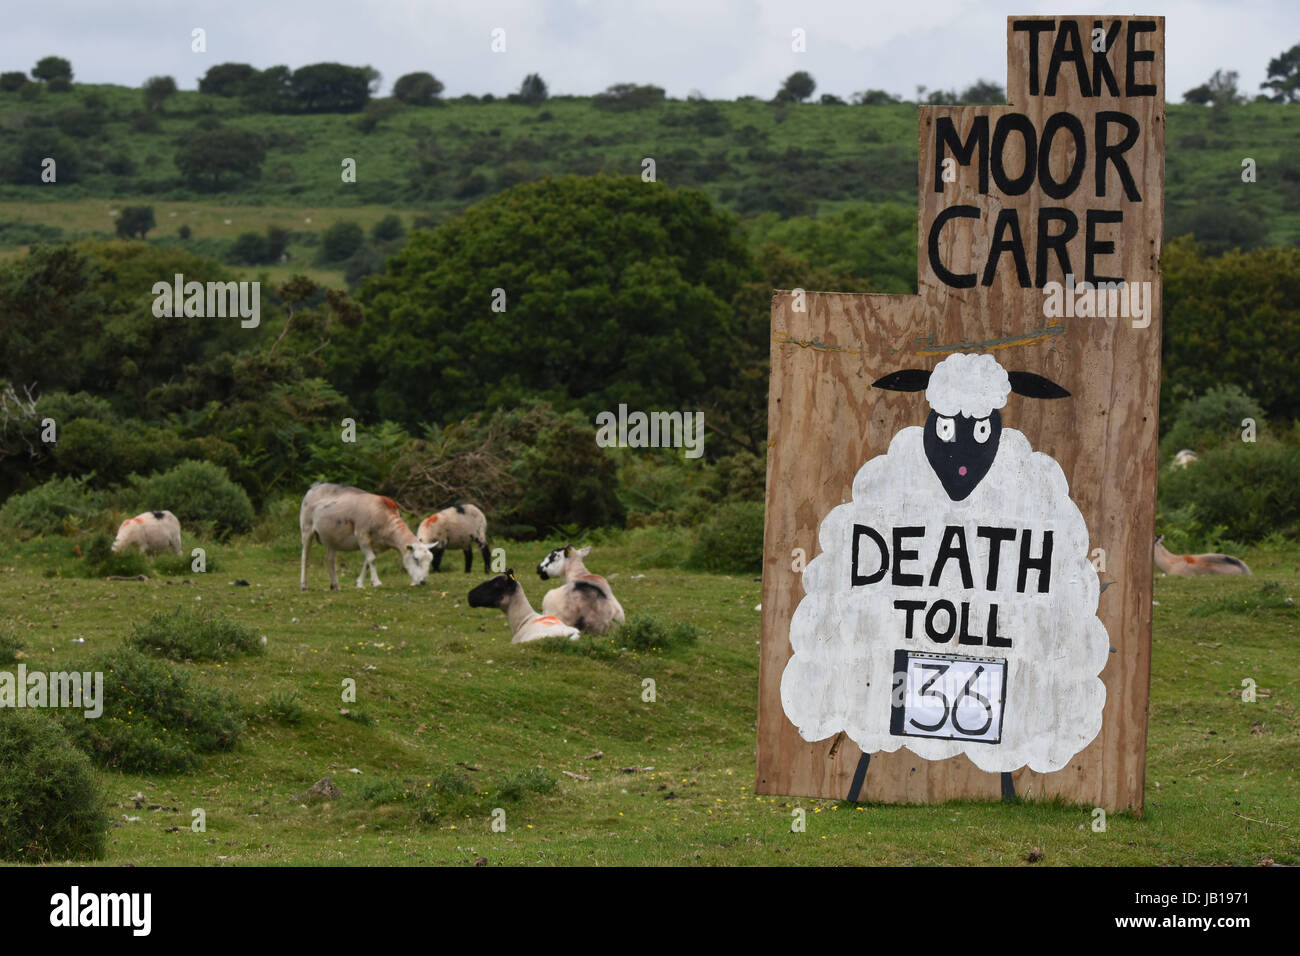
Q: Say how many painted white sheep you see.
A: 1